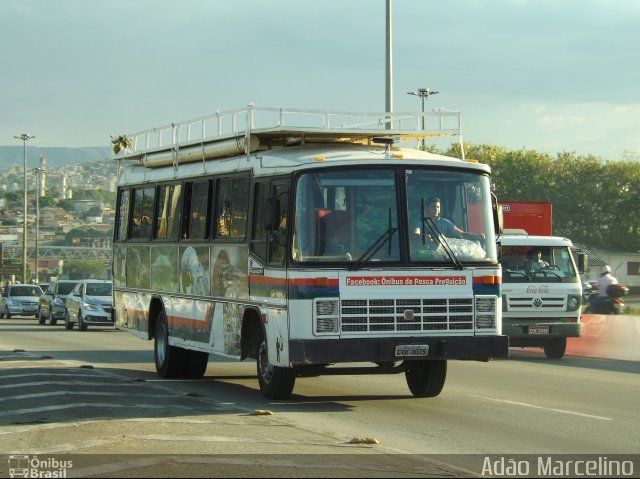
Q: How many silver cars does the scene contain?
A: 2